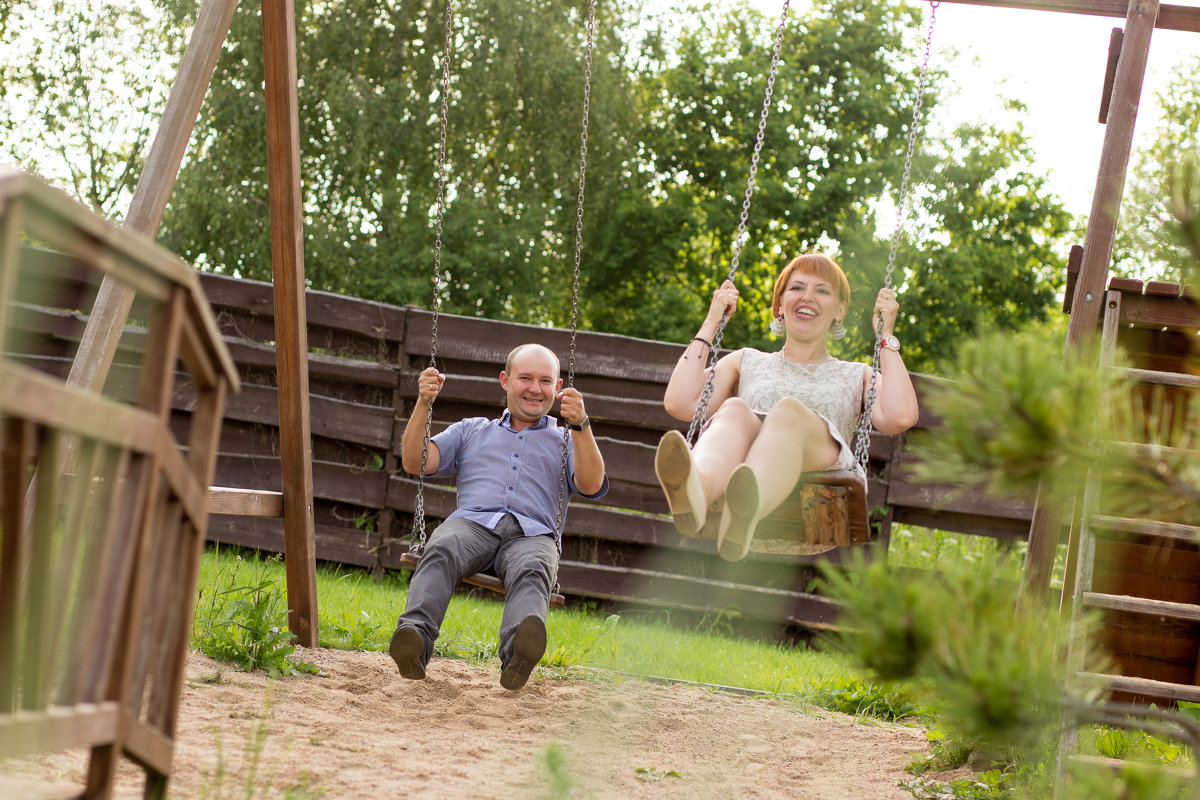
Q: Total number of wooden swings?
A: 2